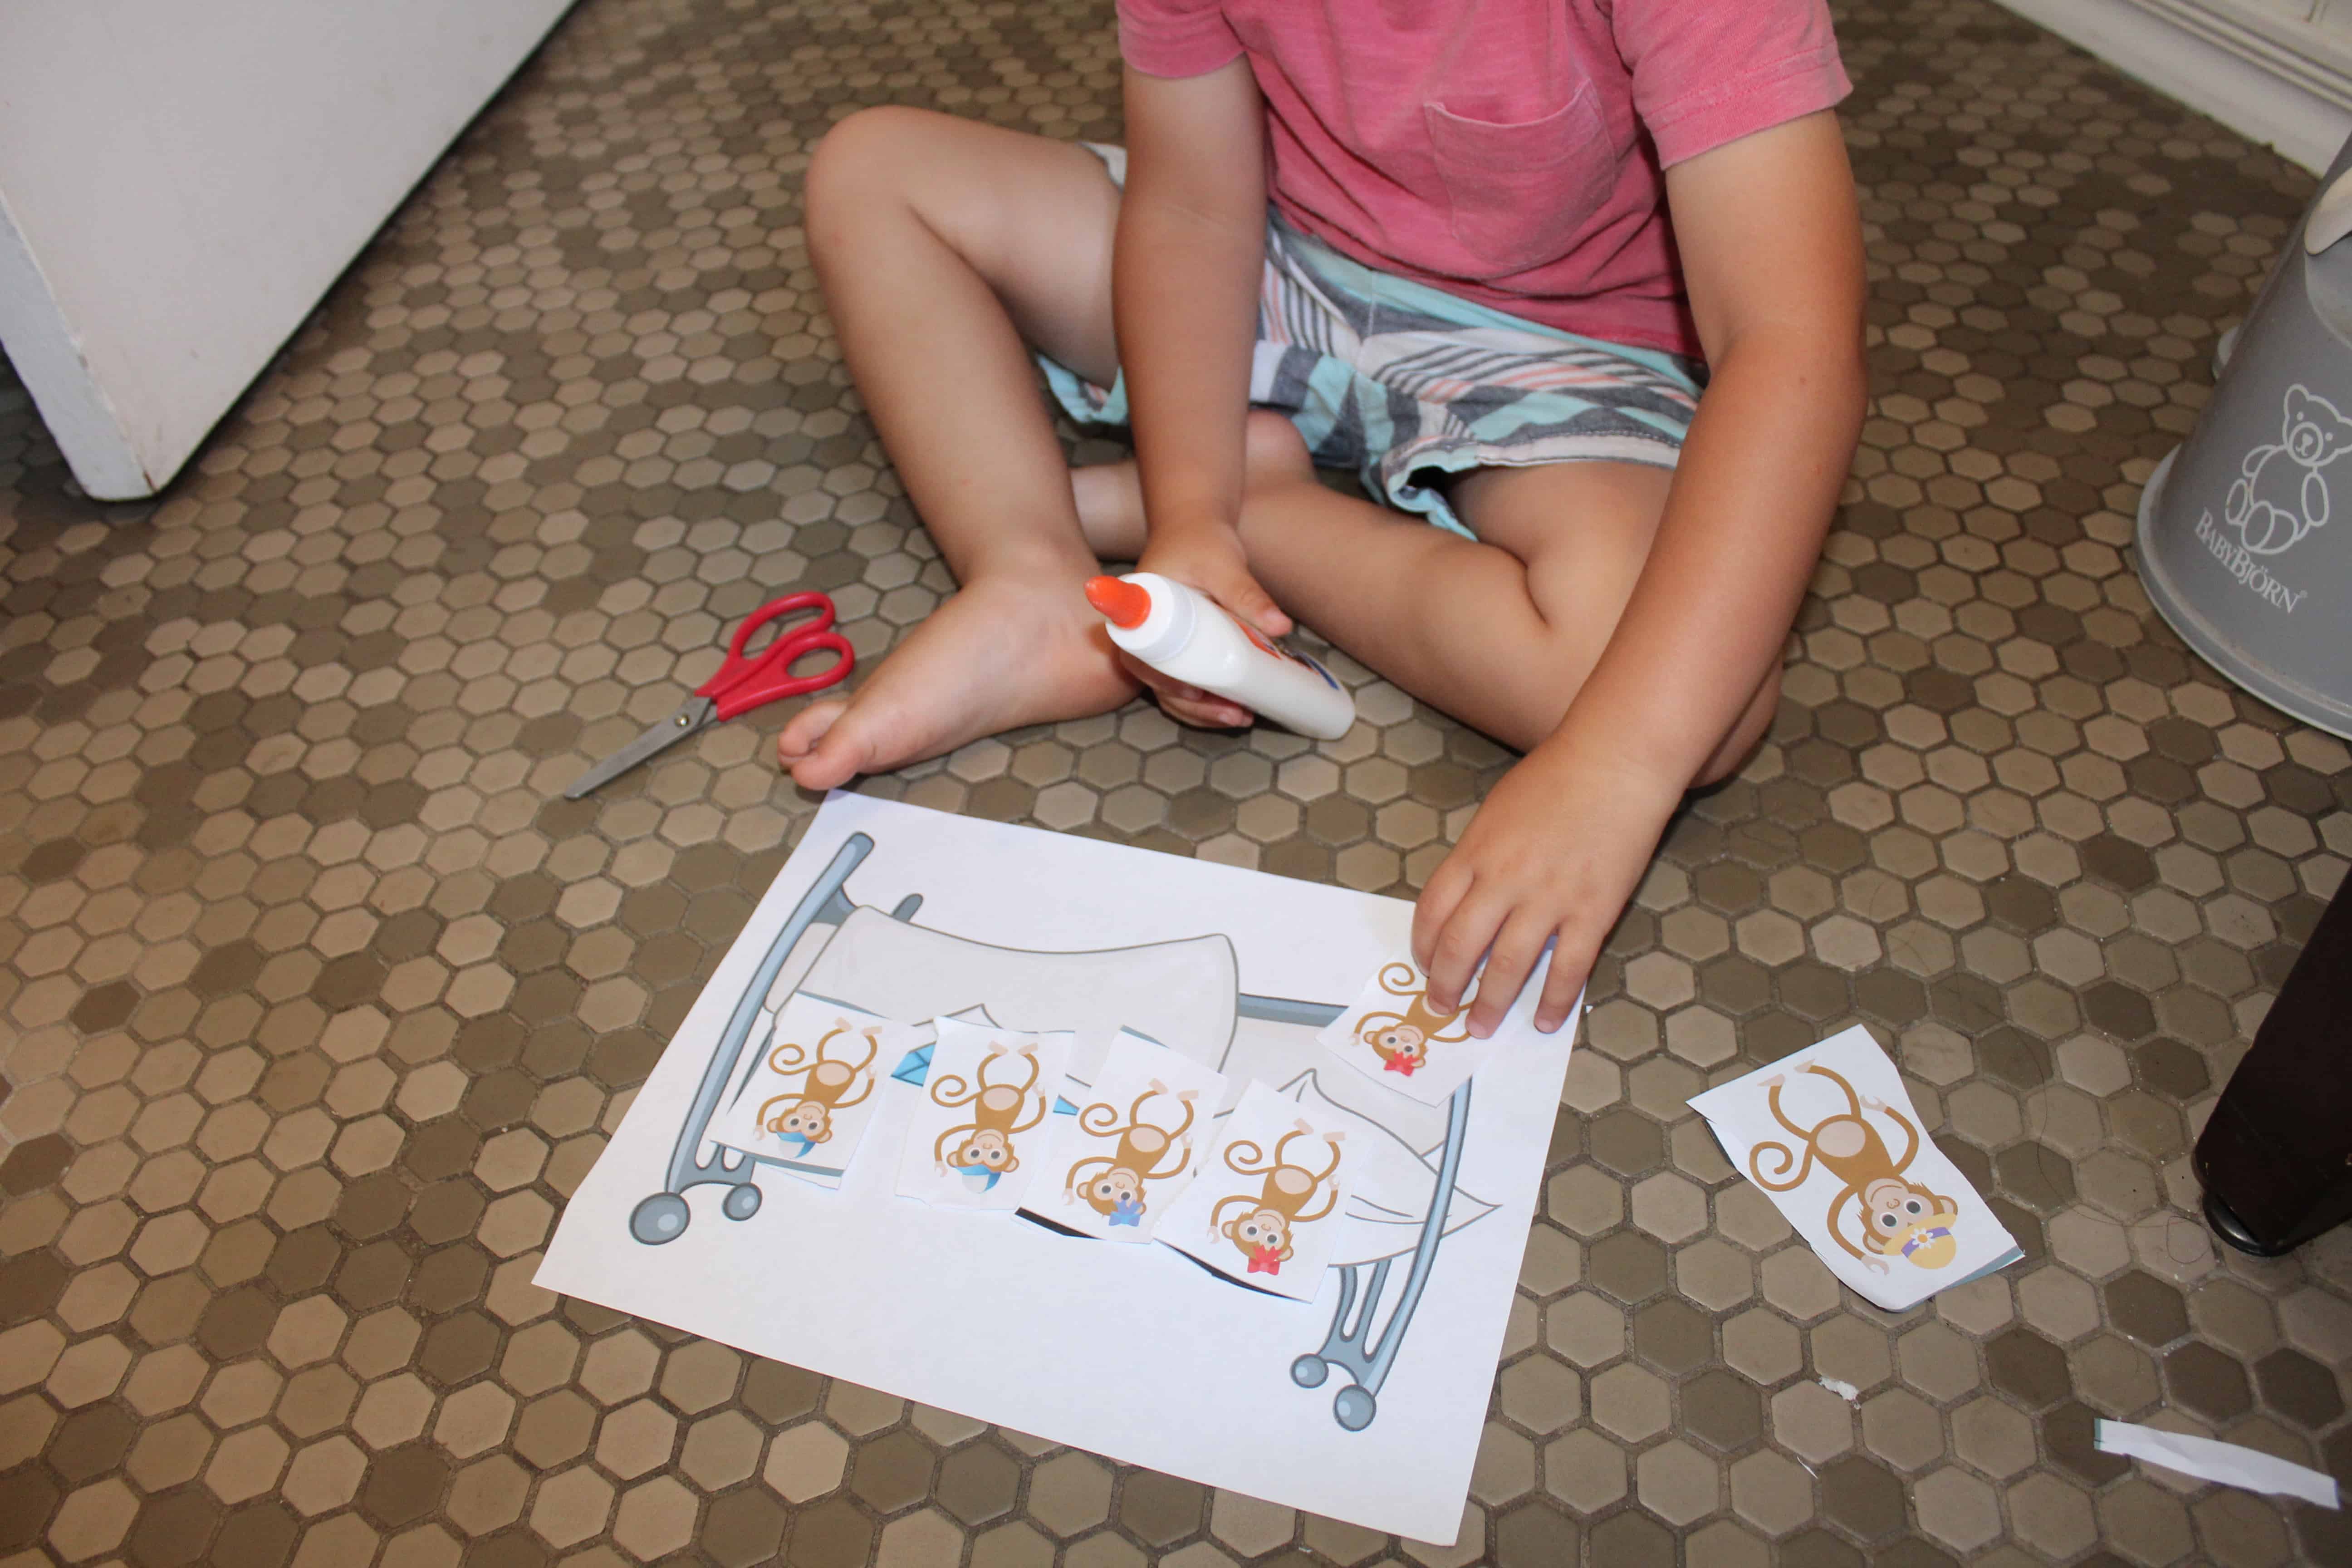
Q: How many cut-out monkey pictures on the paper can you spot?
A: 5